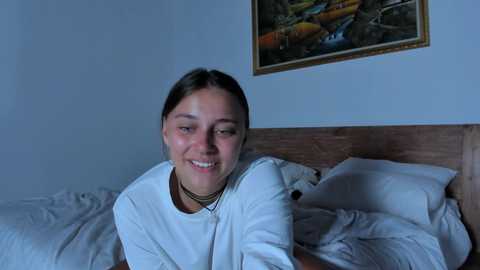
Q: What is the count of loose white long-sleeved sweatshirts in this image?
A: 1